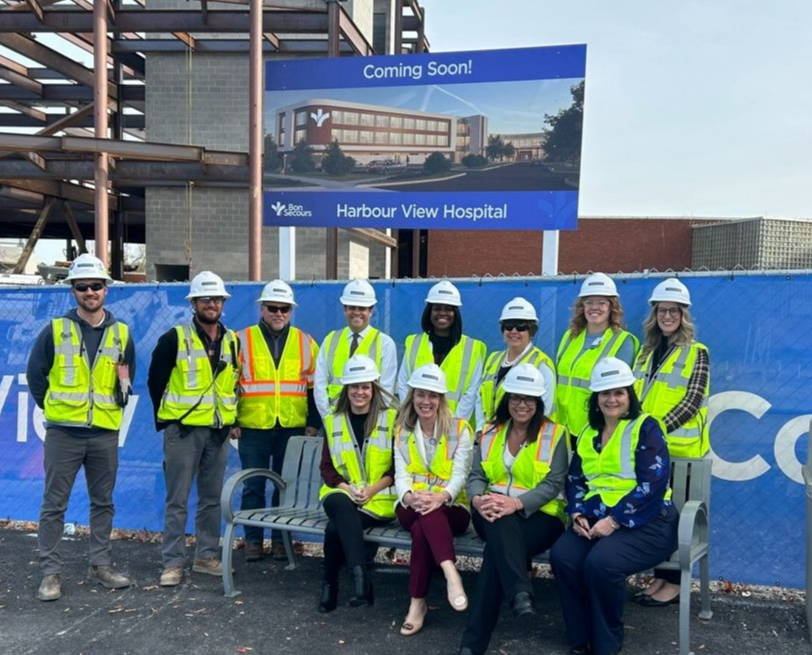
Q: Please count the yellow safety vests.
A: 12